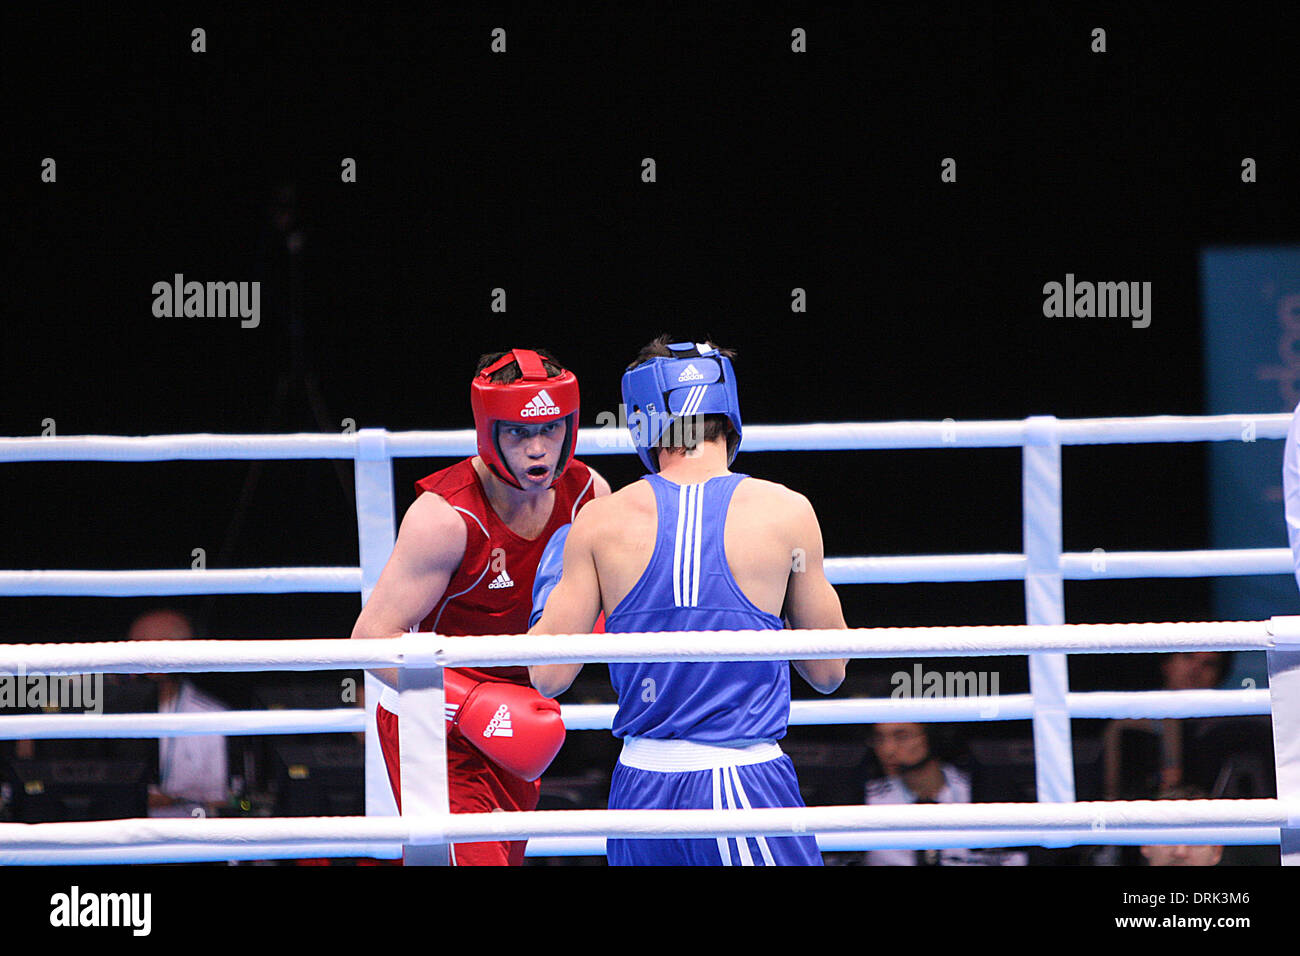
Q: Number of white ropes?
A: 6